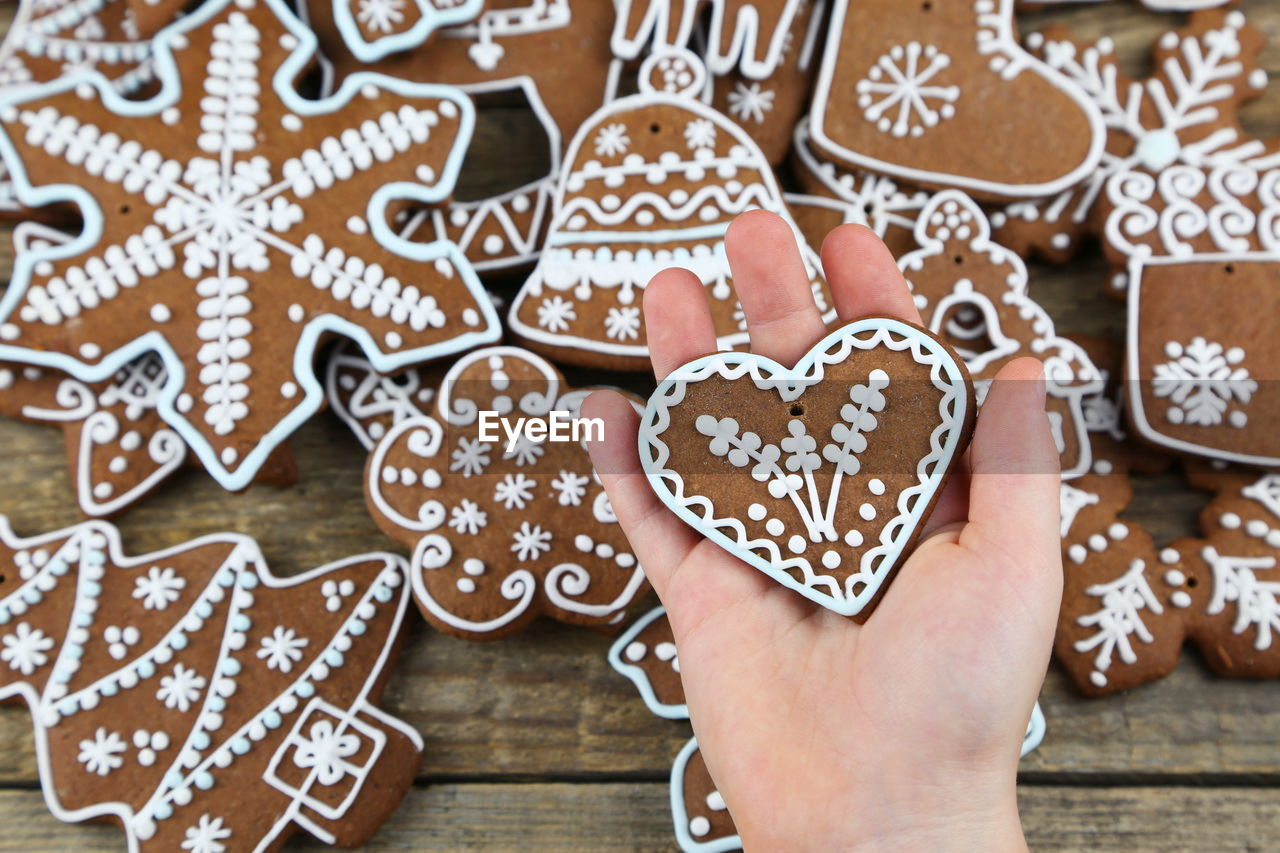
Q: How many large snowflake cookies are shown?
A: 1